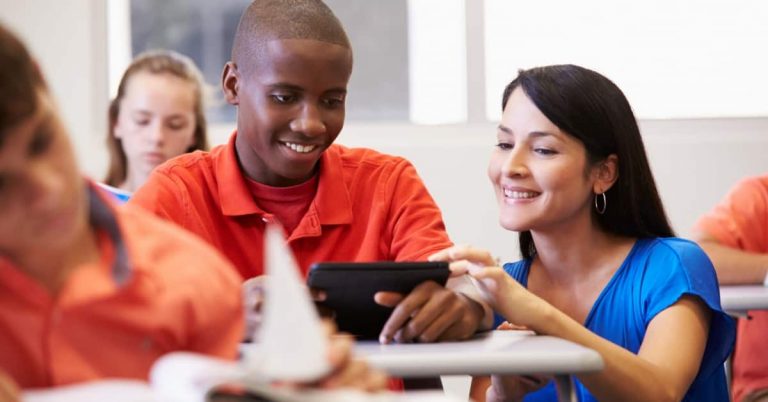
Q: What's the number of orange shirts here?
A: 3